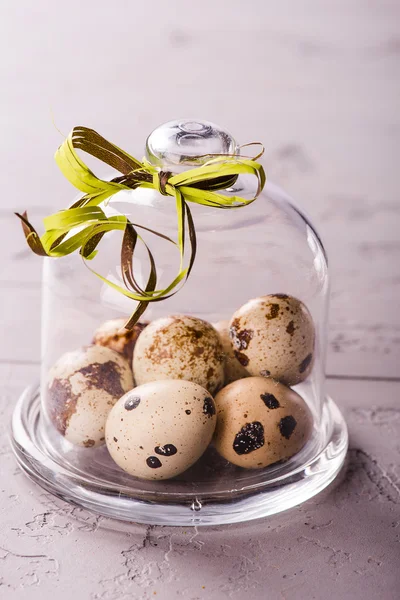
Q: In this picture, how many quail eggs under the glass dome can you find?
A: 7